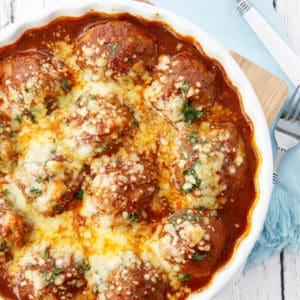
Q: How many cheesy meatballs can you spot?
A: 12